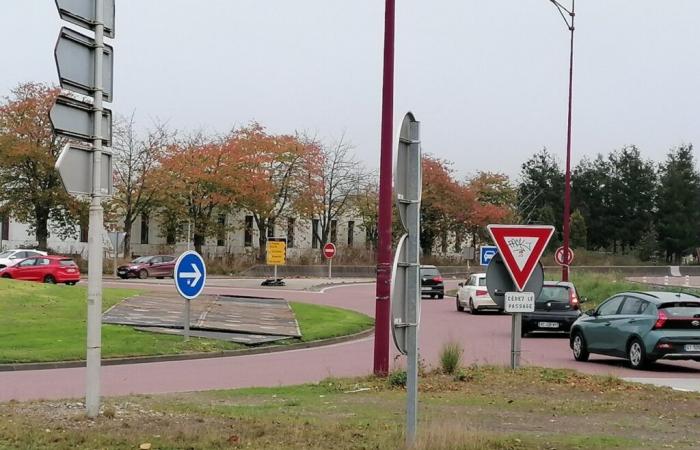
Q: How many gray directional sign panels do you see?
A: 4